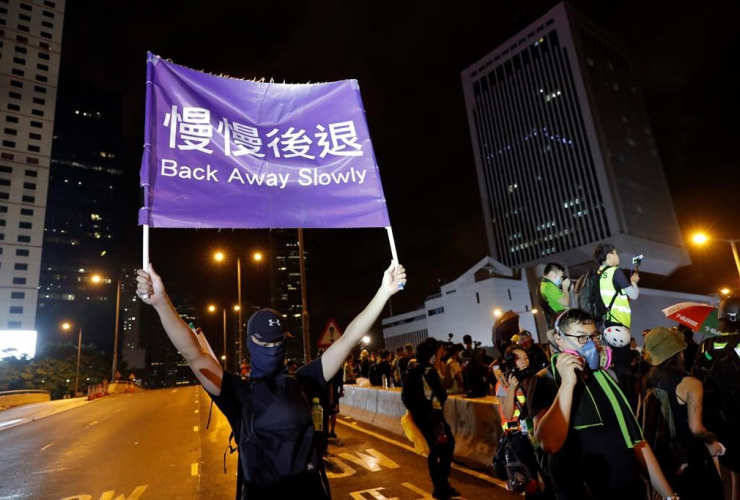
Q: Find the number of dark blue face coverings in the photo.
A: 1